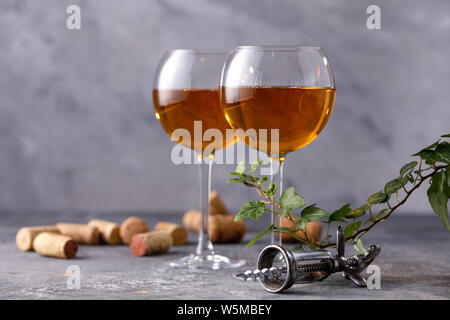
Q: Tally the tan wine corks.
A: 11